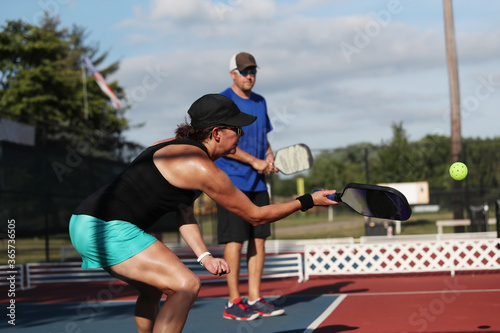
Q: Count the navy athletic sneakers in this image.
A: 2